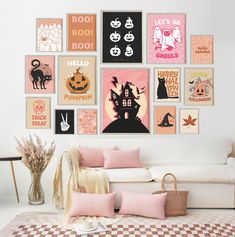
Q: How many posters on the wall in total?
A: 15